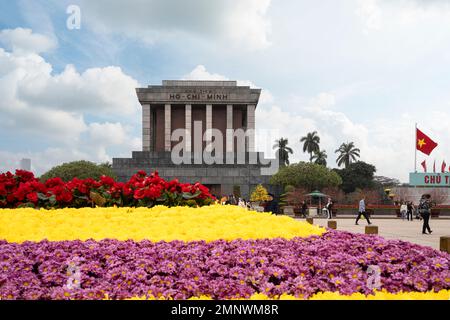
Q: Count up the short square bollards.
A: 4